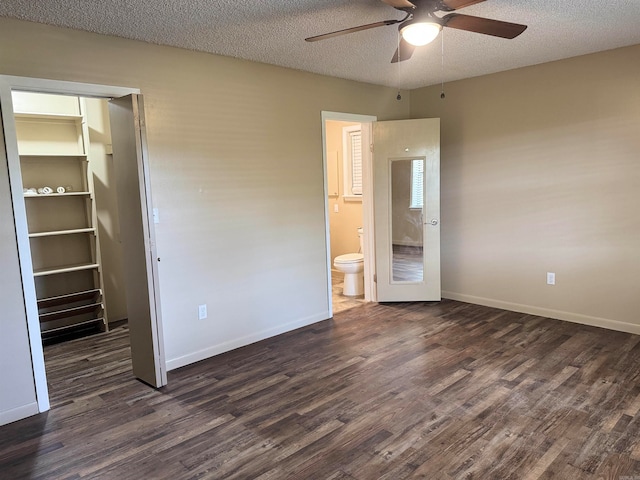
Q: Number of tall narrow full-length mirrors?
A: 1